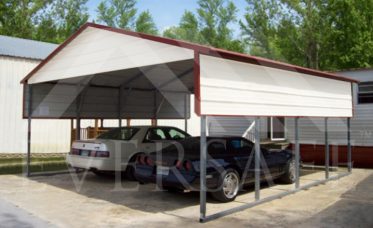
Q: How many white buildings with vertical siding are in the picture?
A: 1